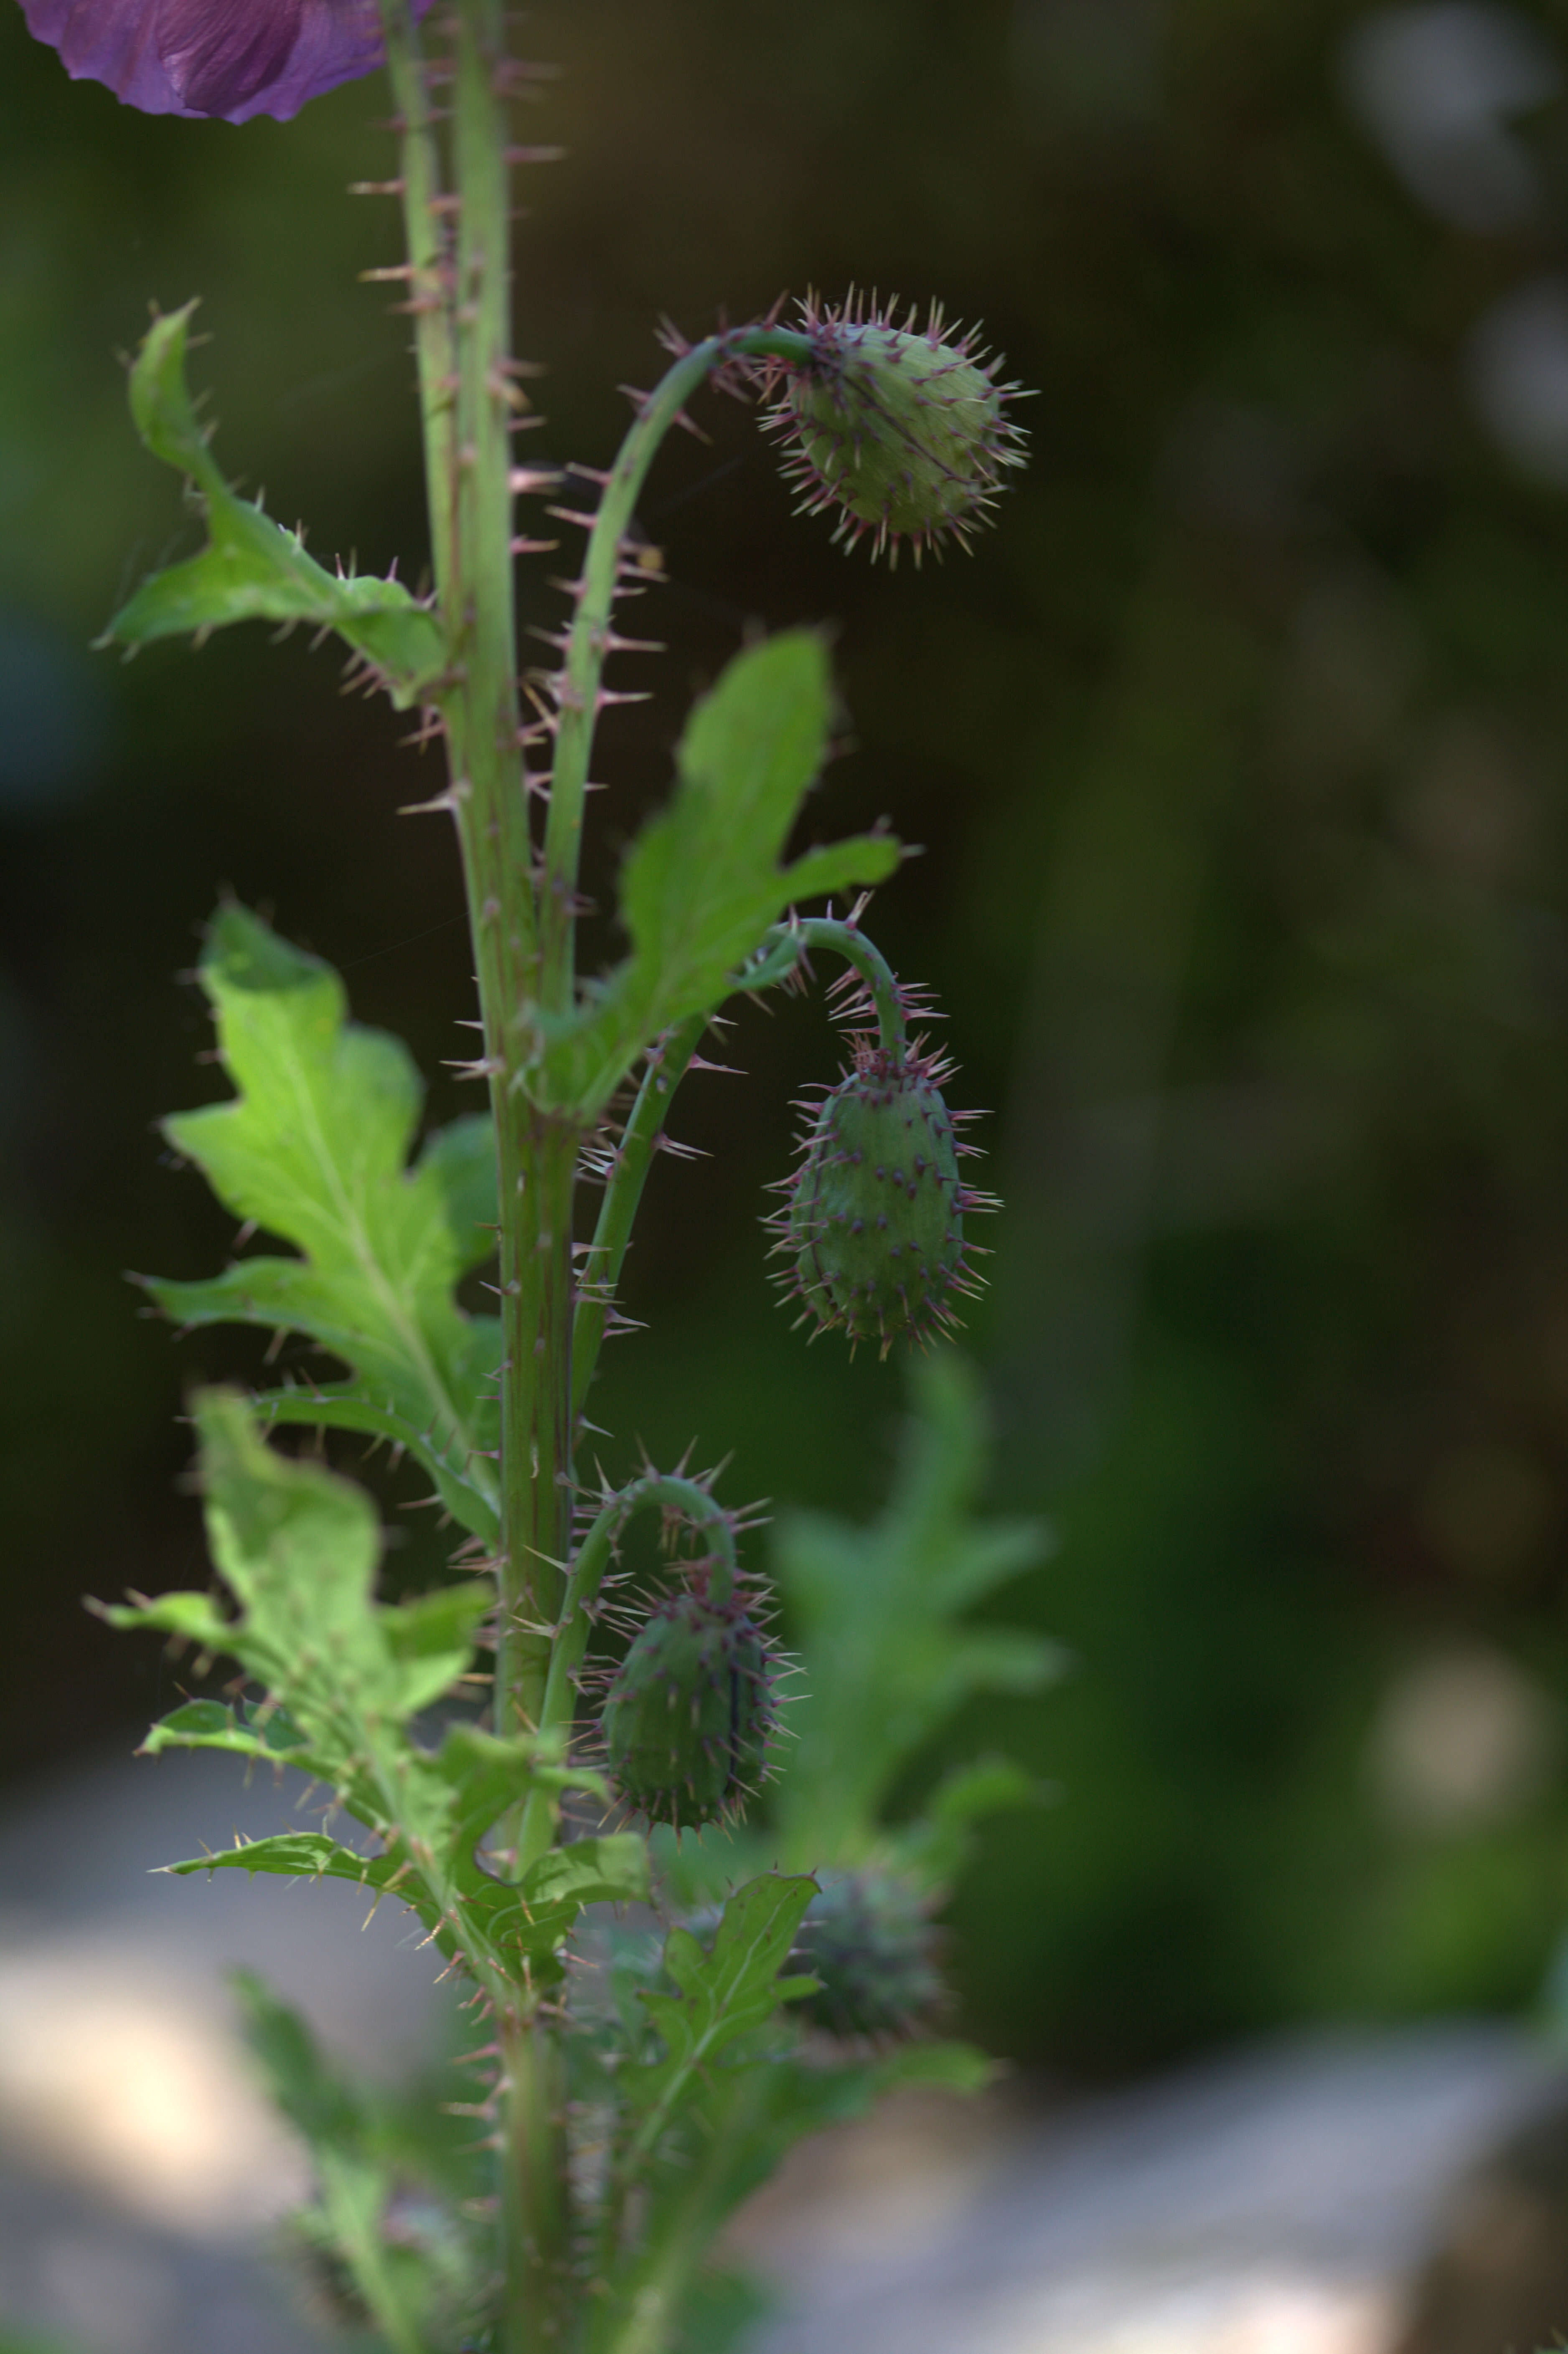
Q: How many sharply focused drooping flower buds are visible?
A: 3